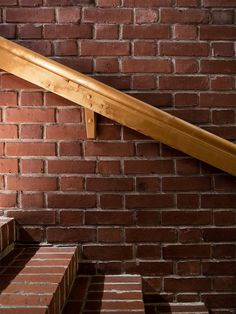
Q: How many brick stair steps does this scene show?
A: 4